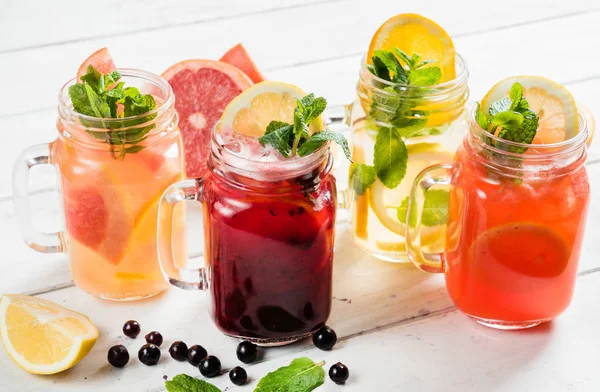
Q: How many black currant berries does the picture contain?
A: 11